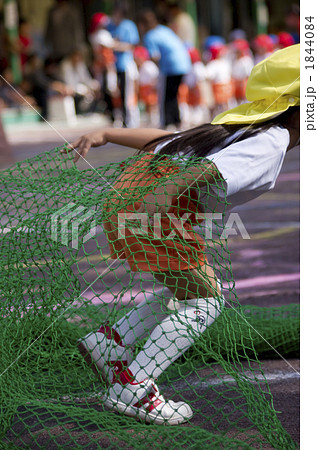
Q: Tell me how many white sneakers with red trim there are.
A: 2